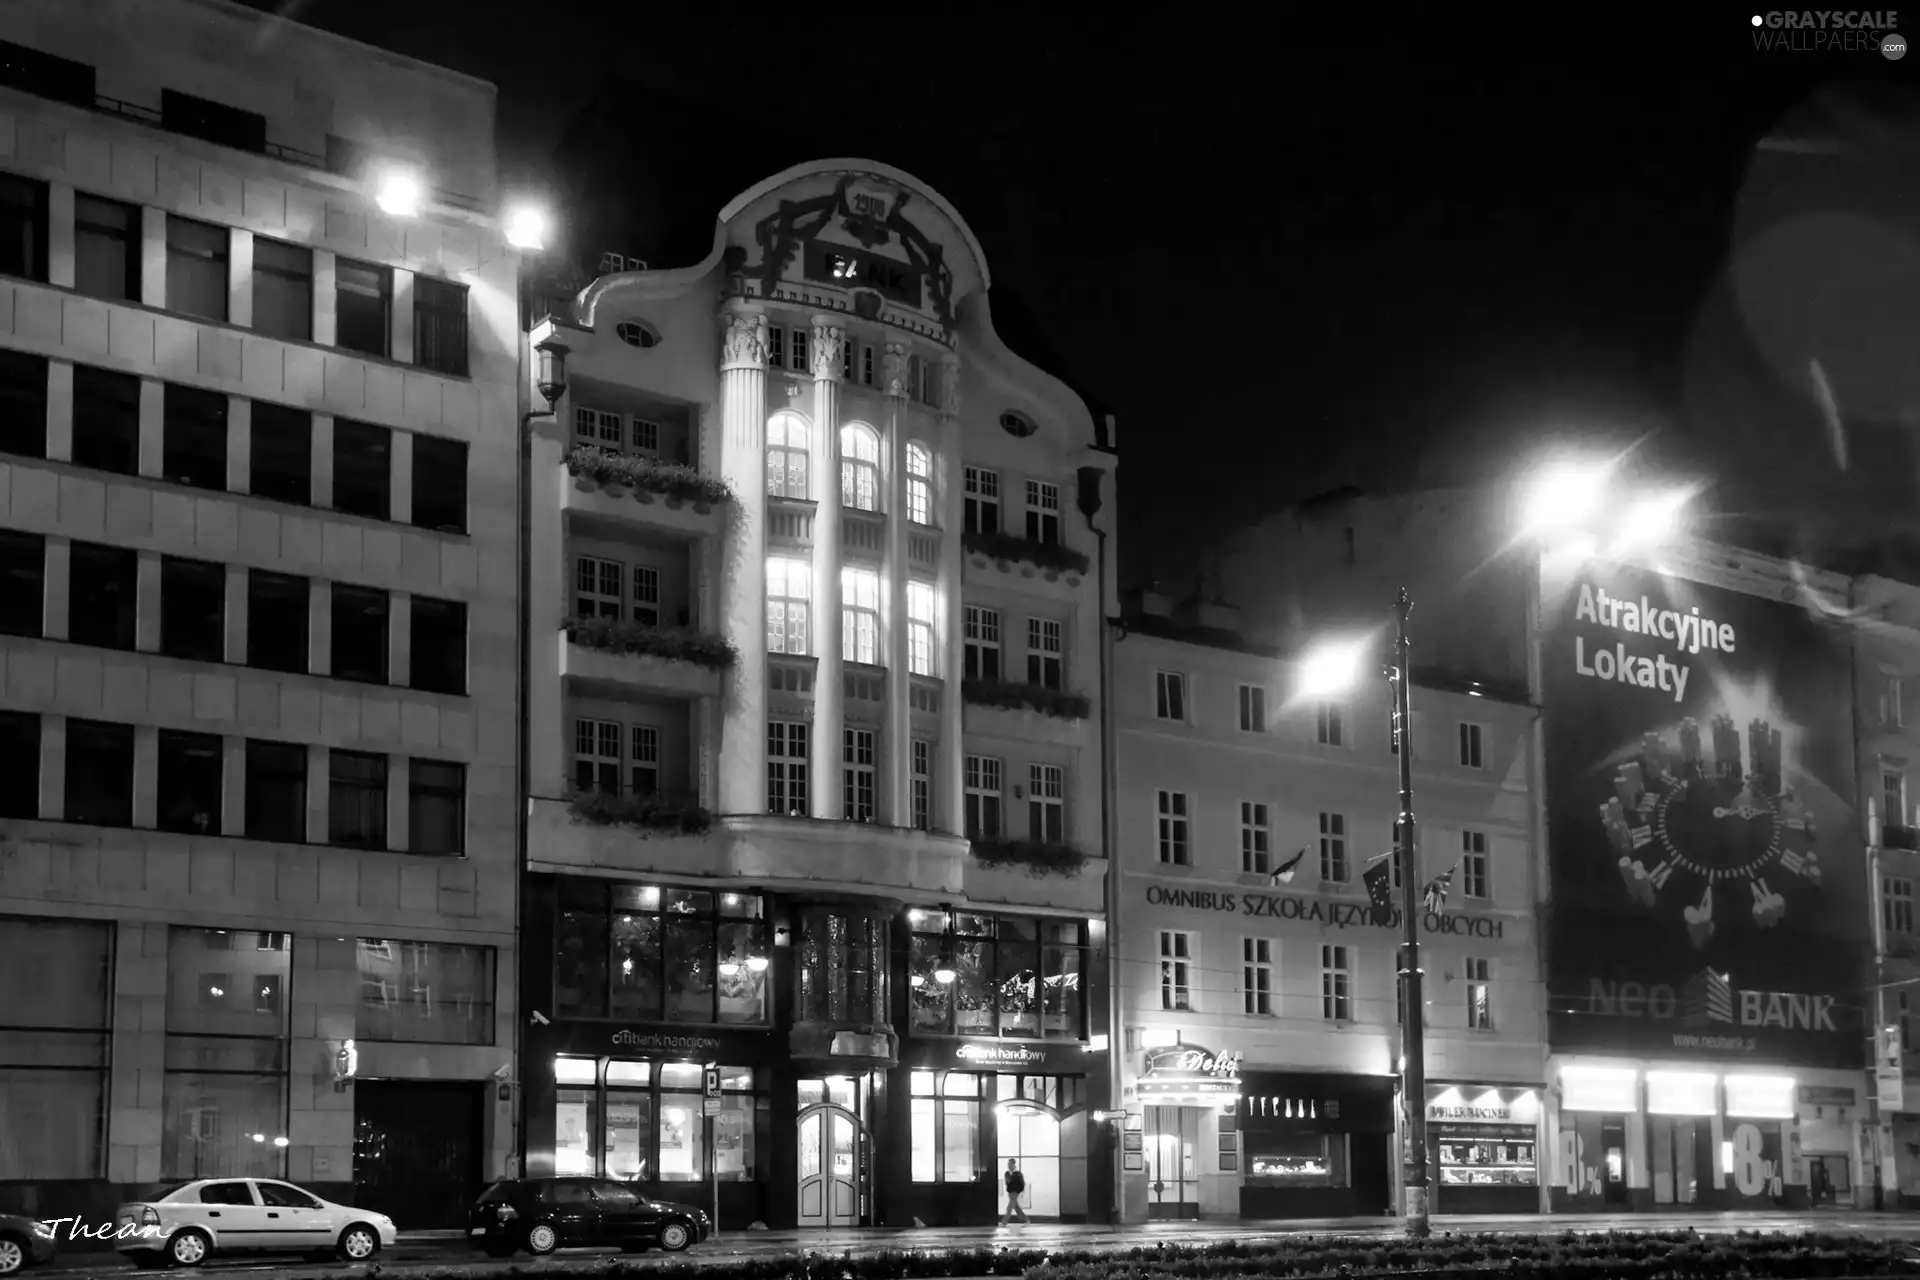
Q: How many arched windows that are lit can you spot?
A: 3